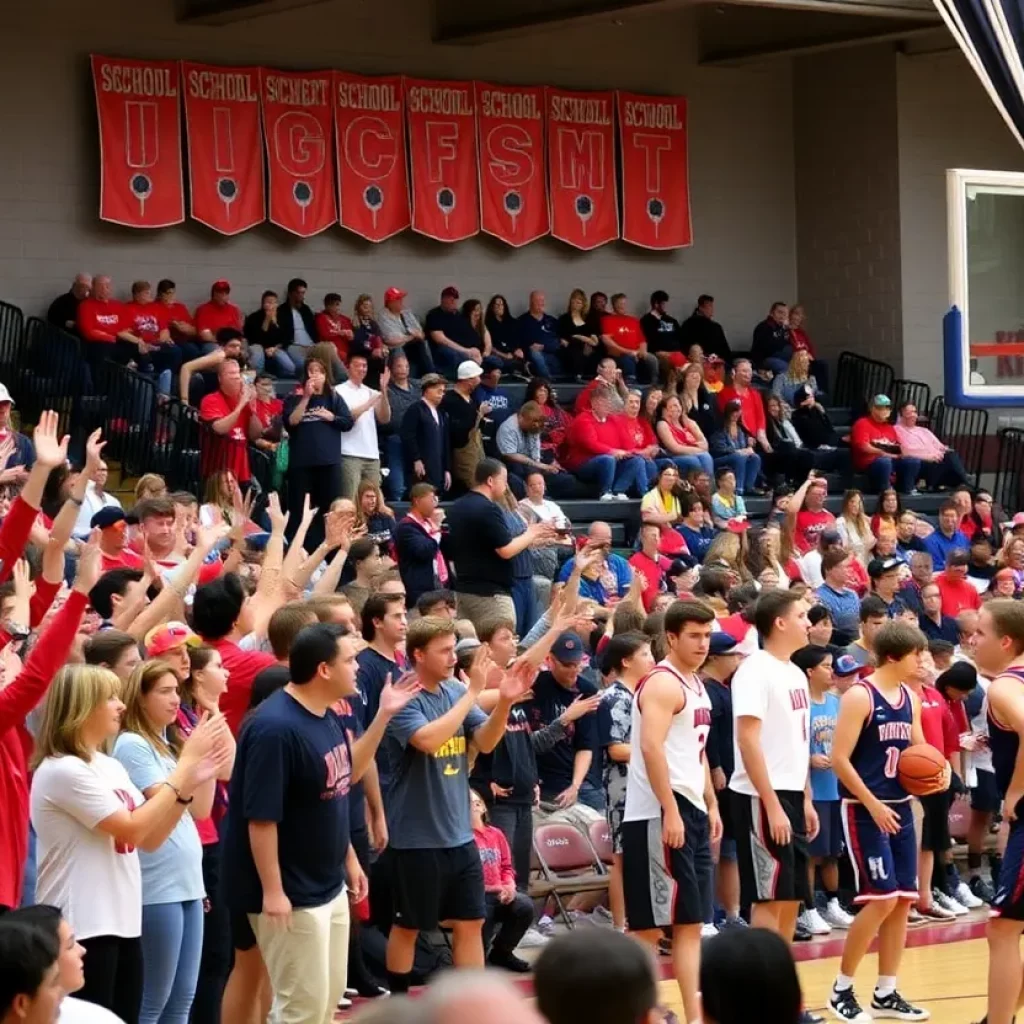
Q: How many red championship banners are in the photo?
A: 8